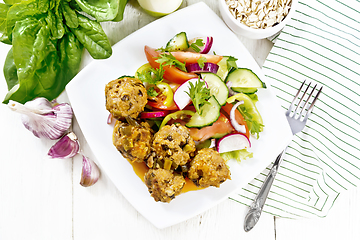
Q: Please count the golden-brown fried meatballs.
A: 5